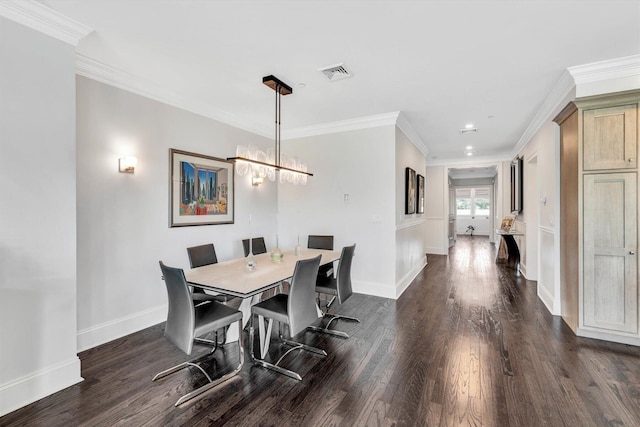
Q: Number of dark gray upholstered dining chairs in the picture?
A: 6